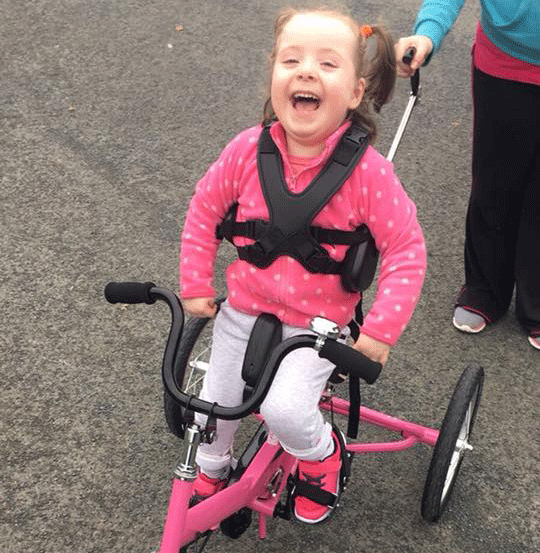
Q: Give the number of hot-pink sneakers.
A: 2